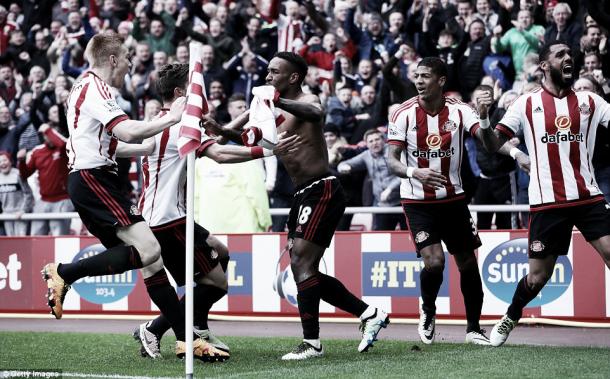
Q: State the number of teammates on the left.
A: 2